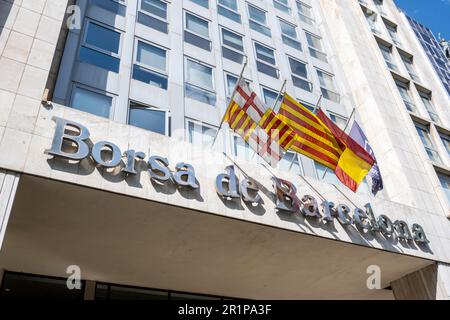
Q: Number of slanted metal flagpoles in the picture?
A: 4